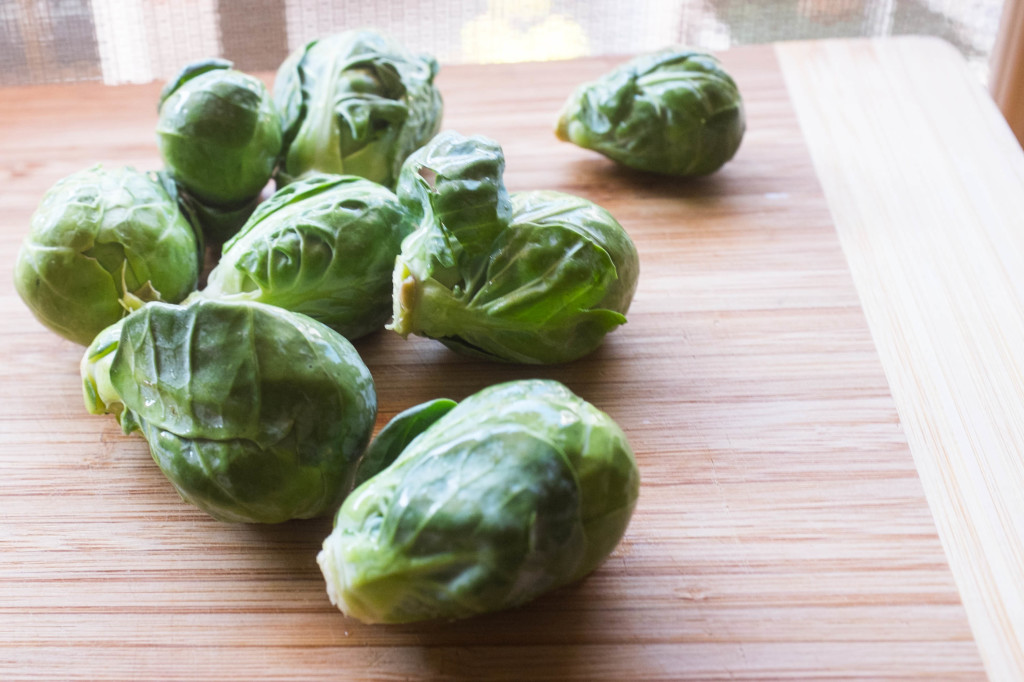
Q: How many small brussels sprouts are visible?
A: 8